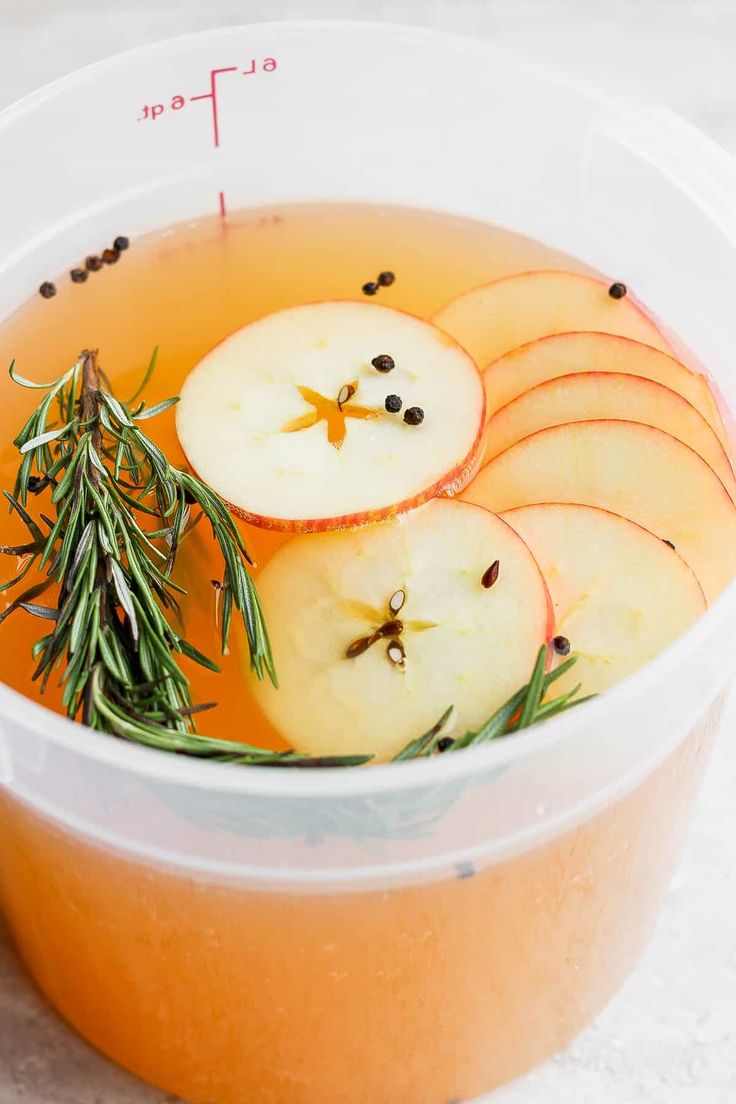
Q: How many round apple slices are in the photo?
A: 7